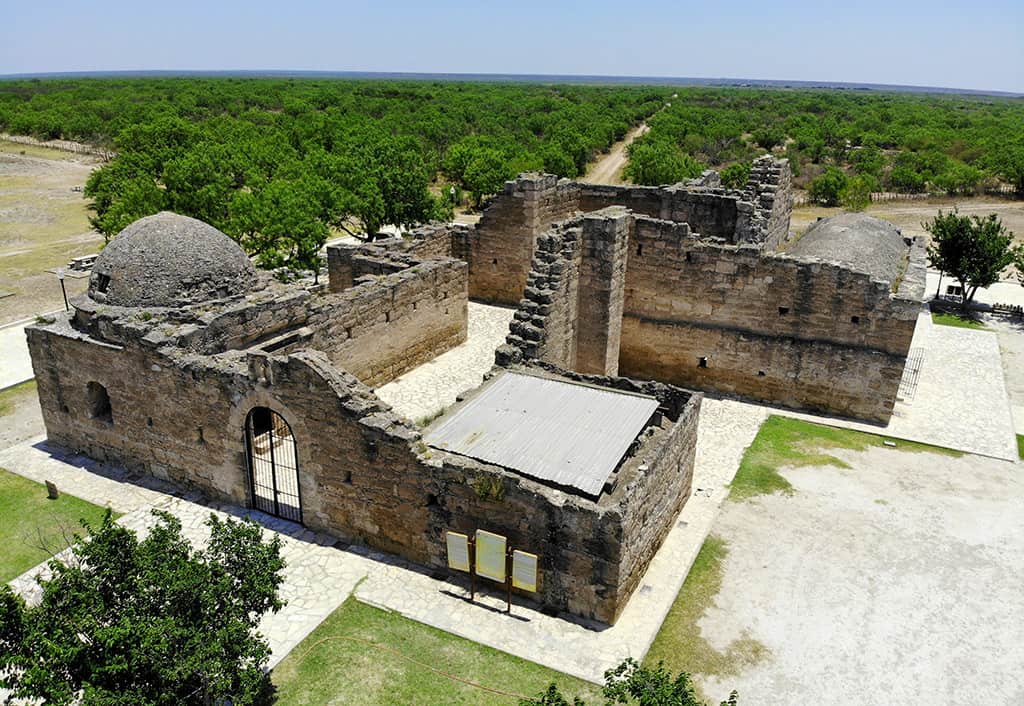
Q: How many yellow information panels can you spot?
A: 3